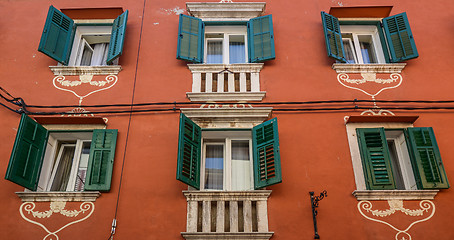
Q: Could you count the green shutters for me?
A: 12